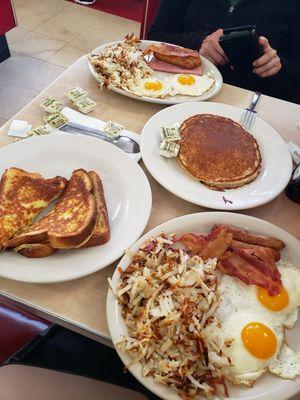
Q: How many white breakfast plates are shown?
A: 4